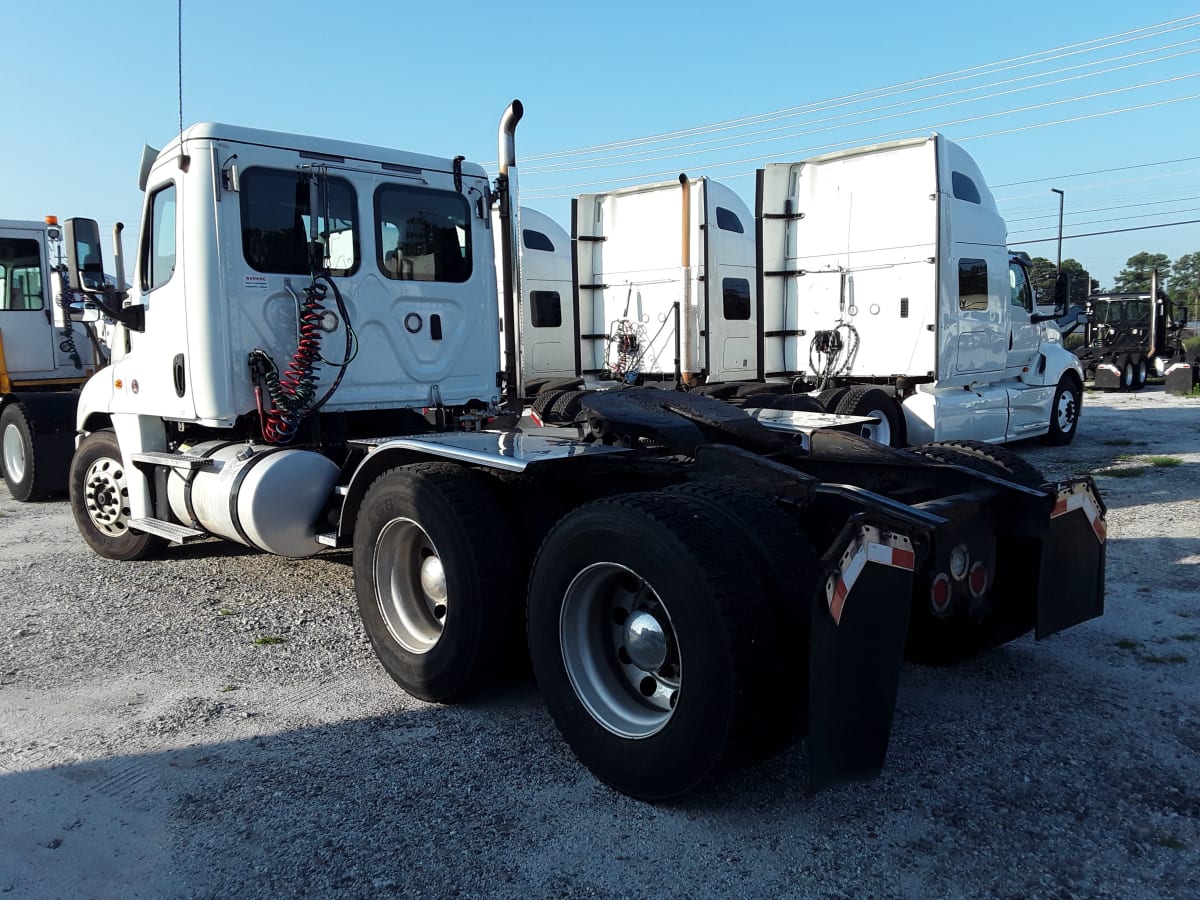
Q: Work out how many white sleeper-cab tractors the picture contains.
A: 3